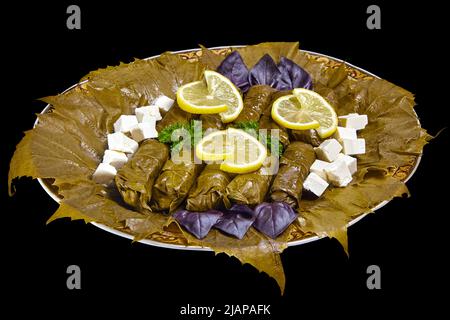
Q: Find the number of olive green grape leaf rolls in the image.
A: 10